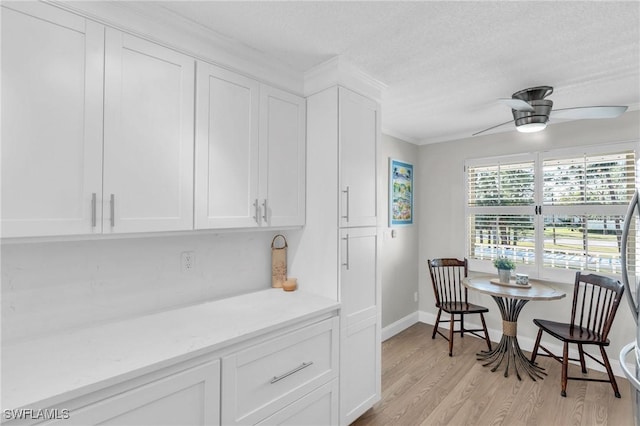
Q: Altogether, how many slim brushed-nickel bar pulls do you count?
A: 7